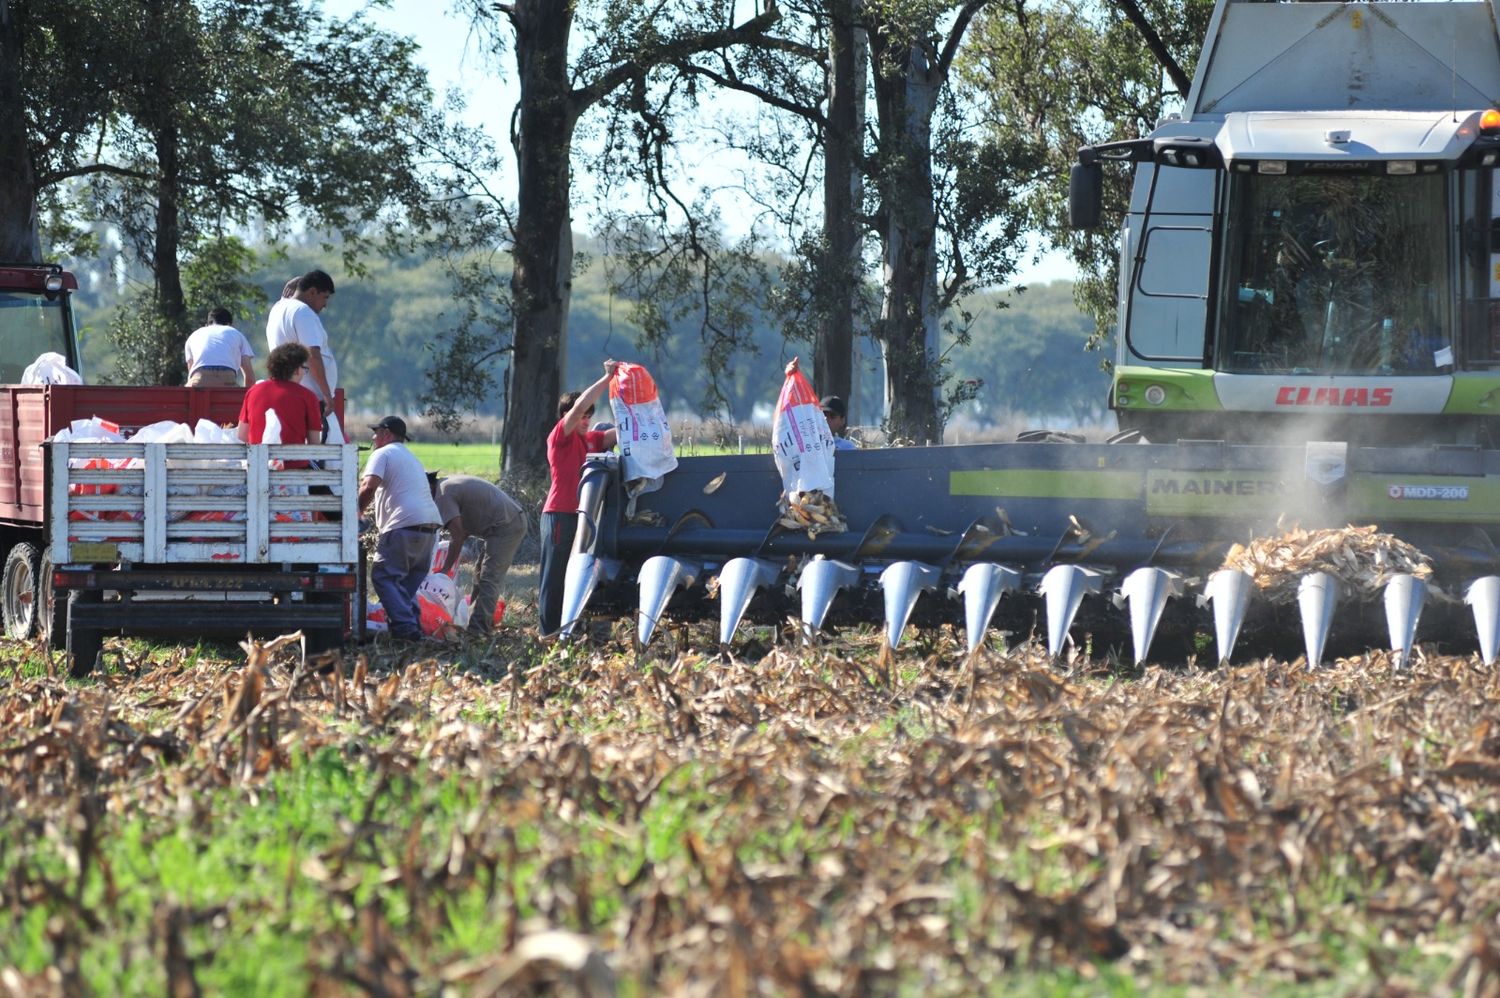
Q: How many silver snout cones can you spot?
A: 12